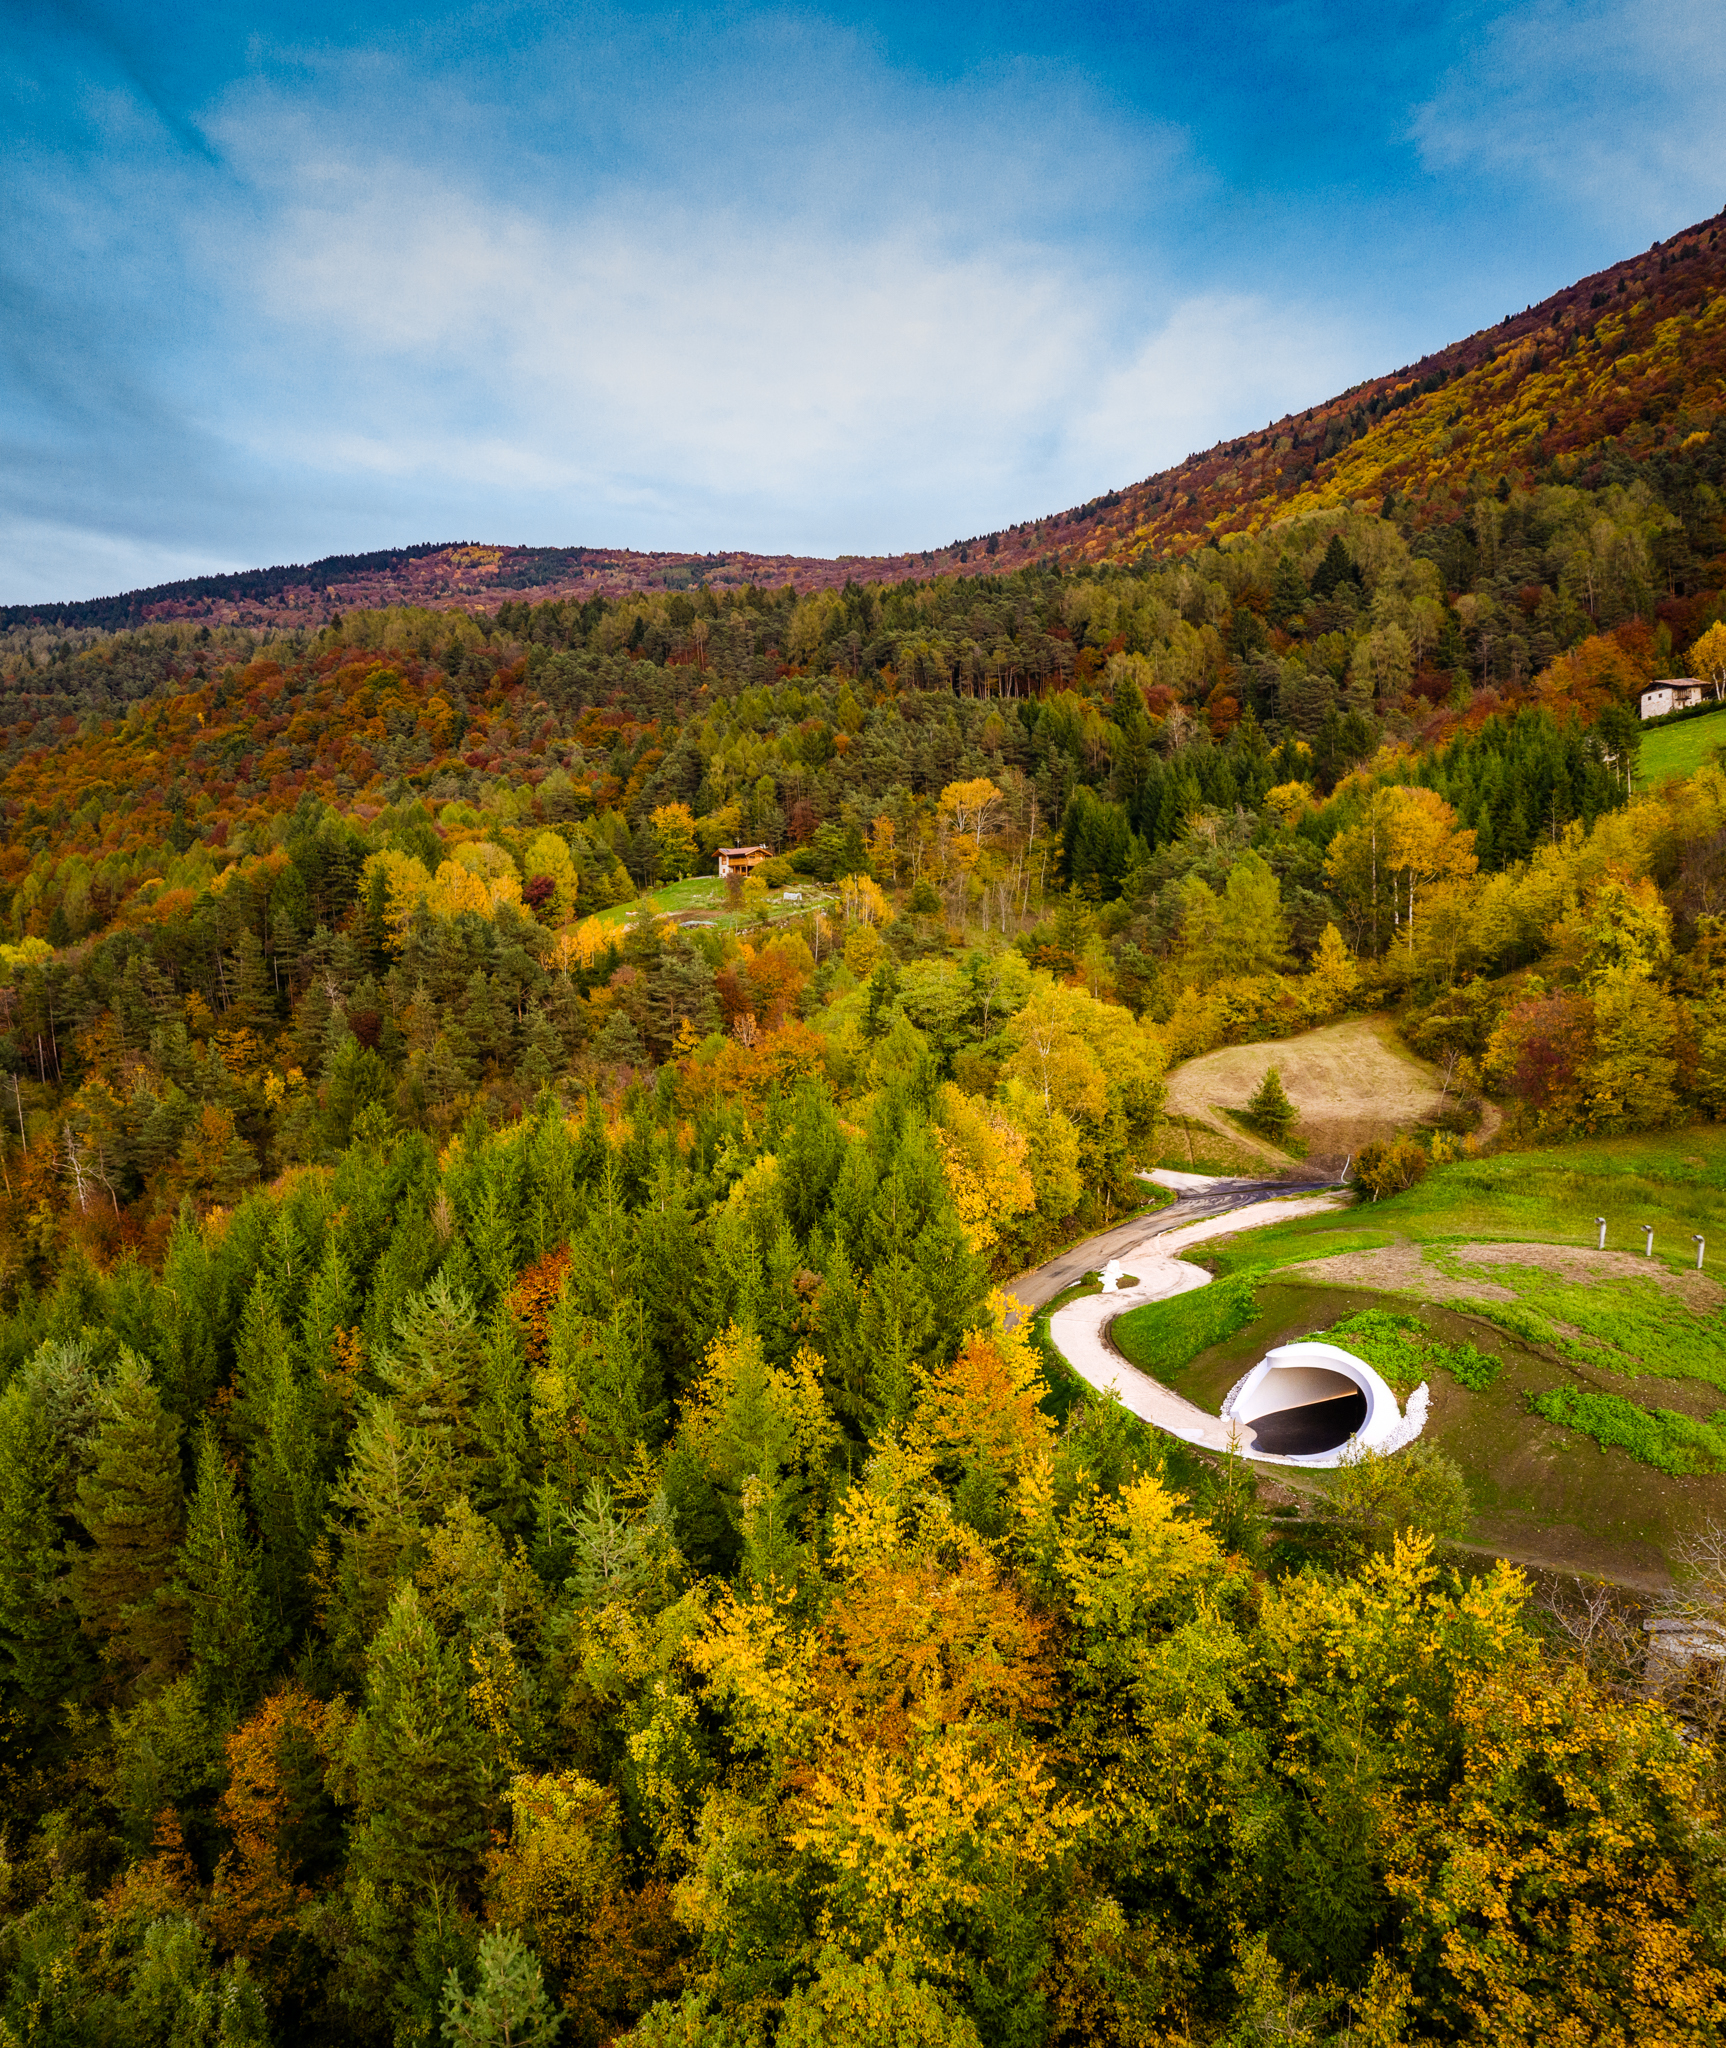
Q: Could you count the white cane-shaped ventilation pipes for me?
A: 3